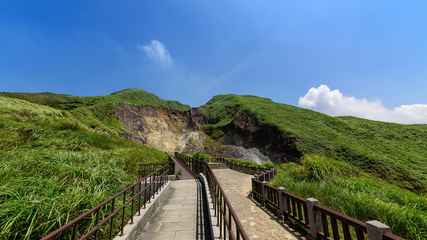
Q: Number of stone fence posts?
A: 5